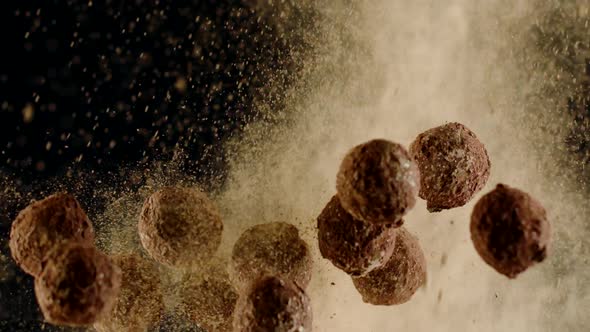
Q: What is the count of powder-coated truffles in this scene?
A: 12